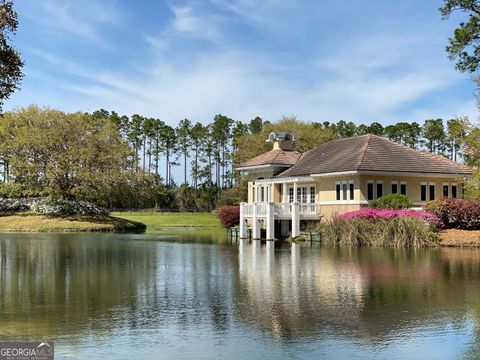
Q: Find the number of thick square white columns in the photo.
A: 4